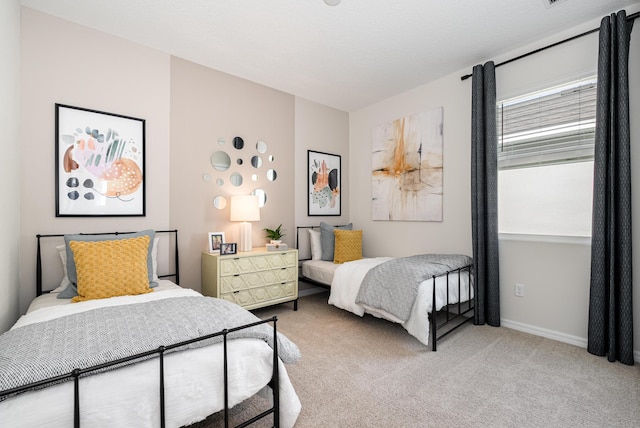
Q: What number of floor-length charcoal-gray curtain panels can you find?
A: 2